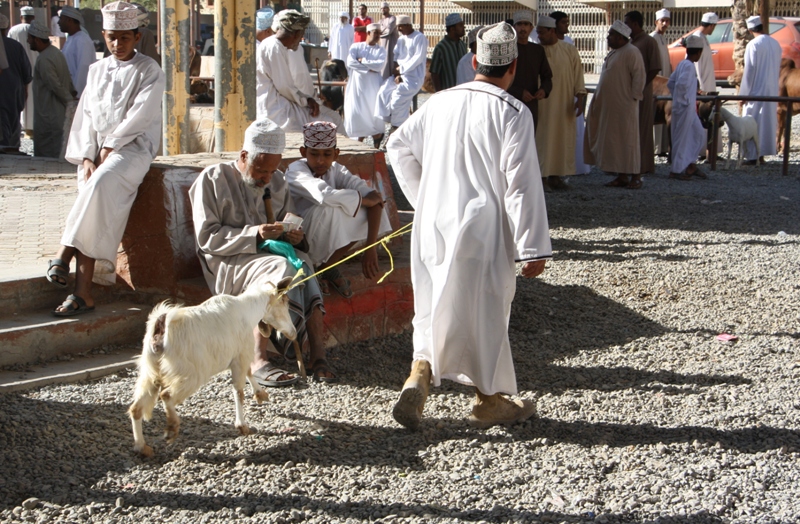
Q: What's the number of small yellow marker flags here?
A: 0